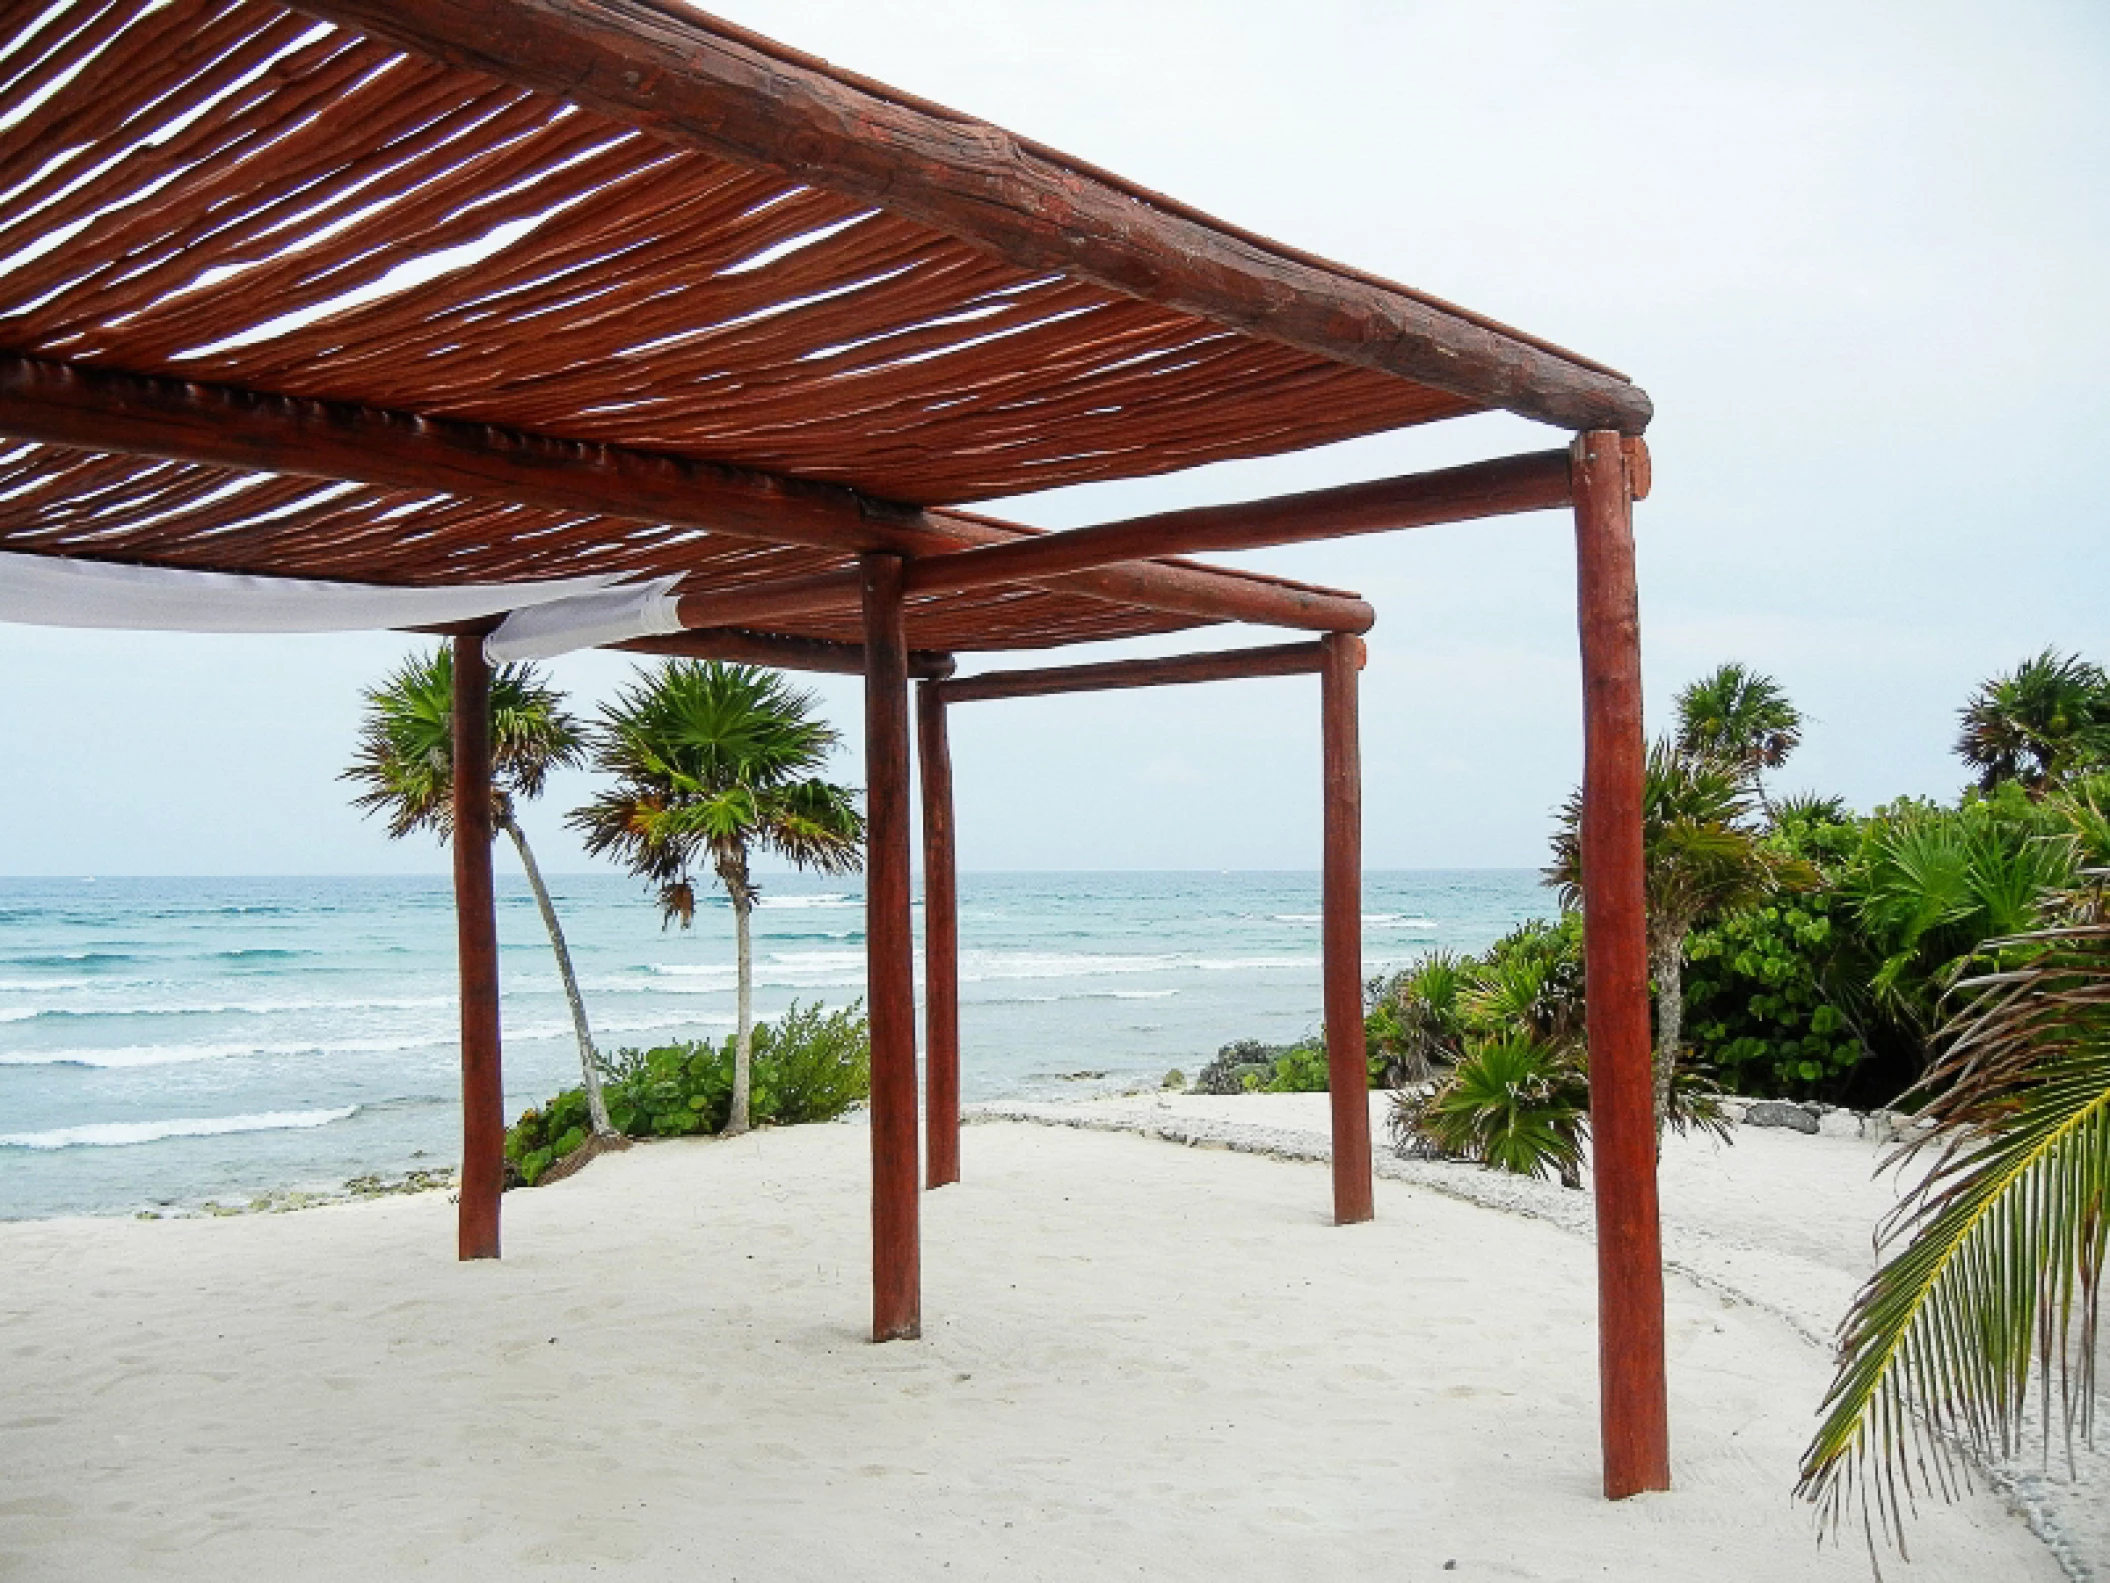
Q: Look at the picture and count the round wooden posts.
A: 5